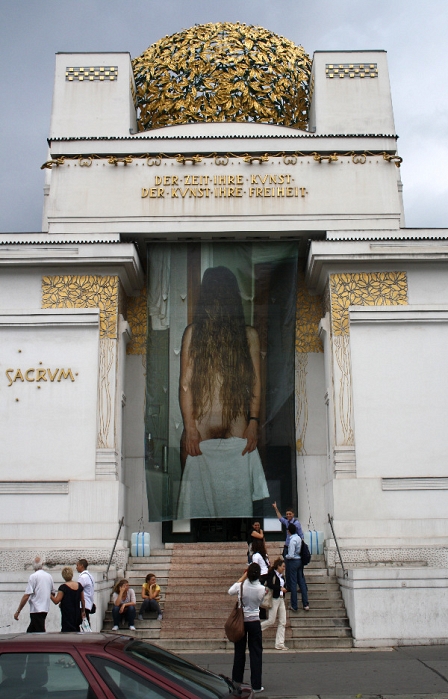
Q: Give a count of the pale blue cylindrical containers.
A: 2